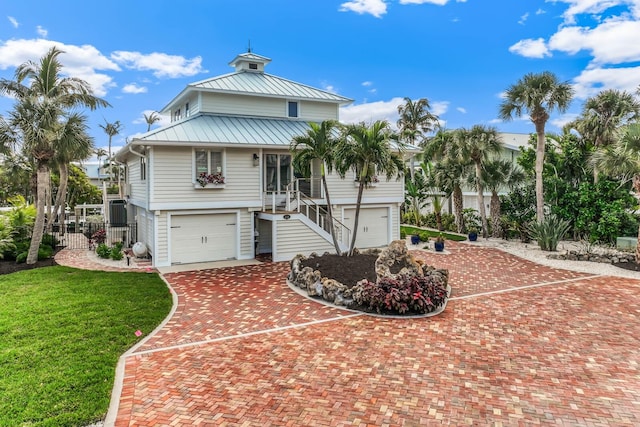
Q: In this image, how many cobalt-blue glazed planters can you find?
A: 3